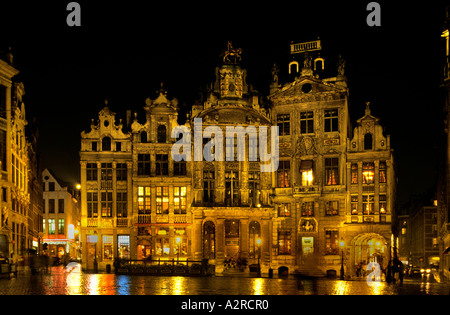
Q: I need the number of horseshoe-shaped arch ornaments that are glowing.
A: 2